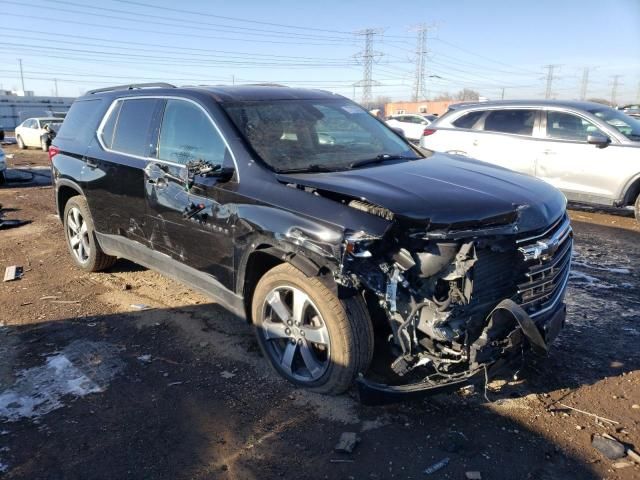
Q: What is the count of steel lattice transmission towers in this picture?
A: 5